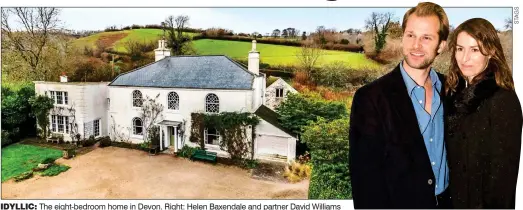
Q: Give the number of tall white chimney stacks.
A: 2